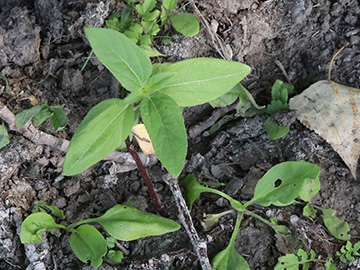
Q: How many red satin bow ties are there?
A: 0